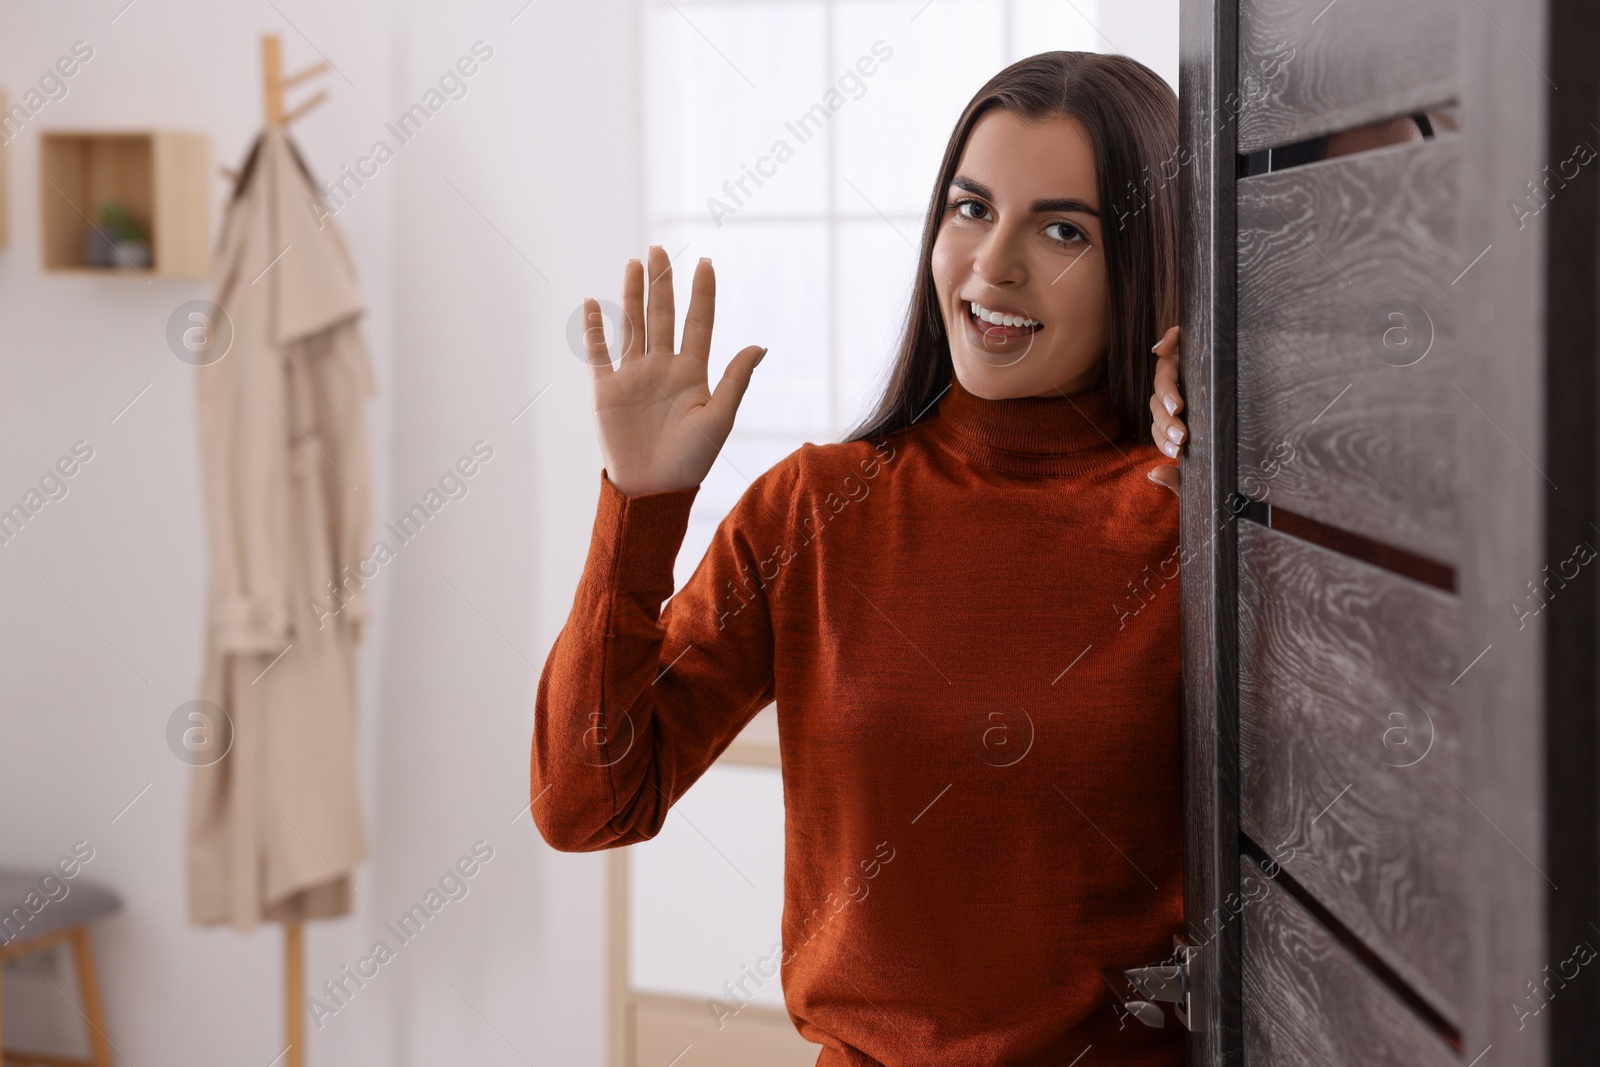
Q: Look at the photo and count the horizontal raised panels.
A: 4